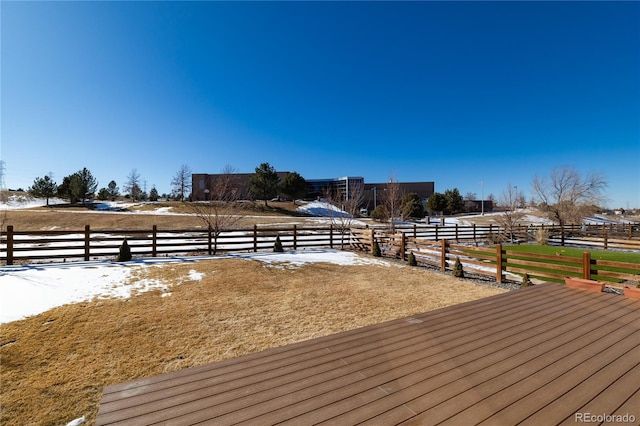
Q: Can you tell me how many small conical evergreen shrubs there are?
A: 6